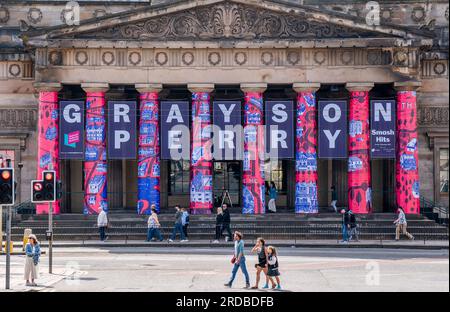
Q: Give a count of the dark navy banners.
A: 7